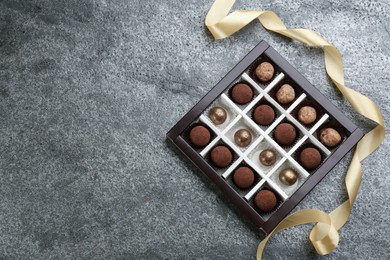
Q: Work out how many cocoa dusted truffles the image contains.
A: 8